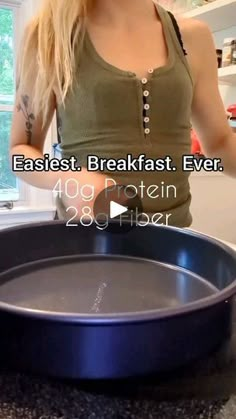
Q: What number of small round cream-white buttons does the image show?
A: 6